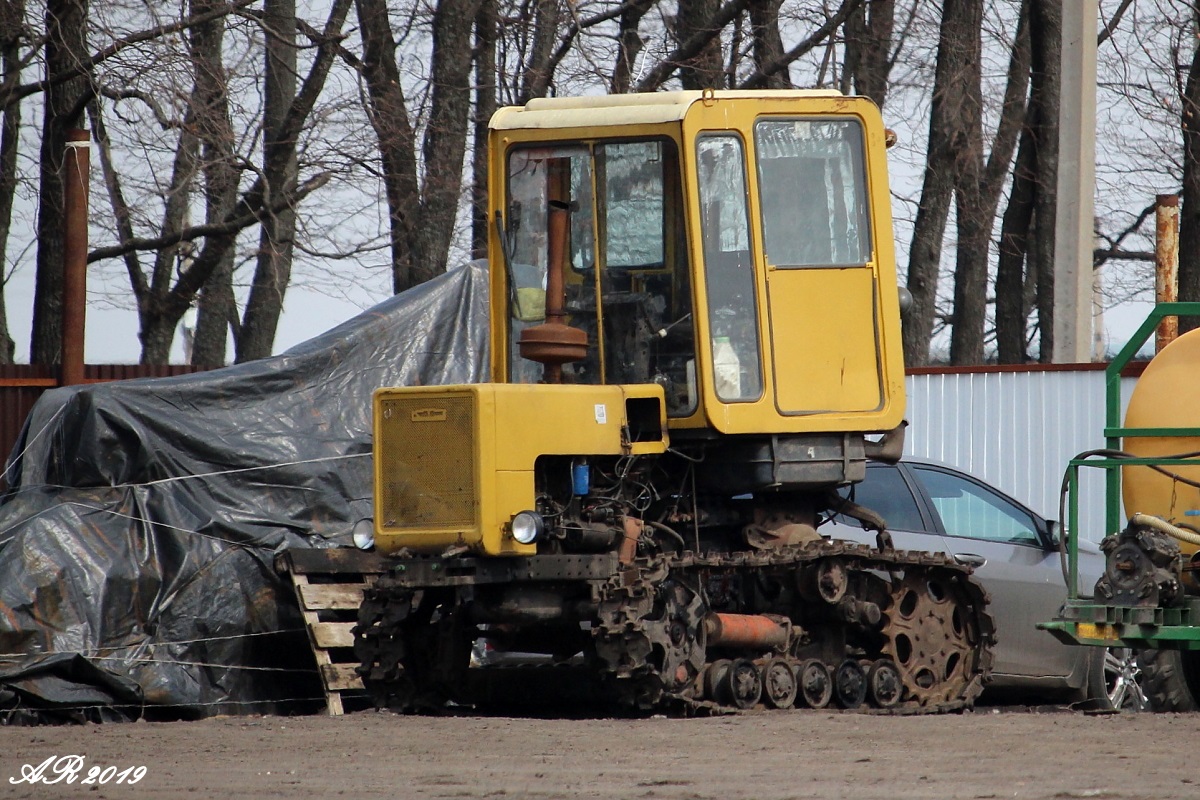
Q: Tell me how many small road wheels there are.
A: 5